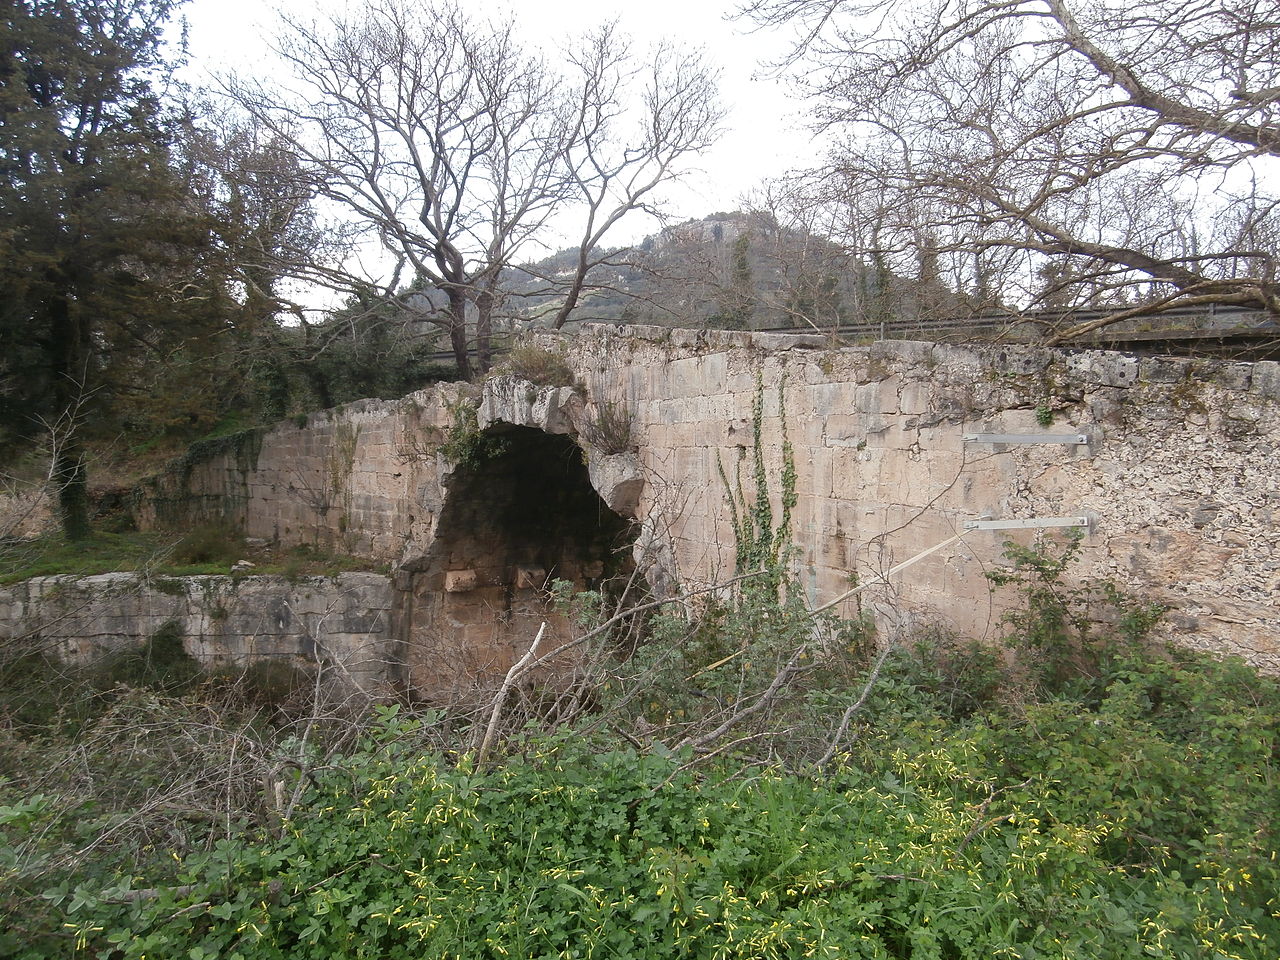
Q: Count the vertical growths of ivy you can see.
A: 4